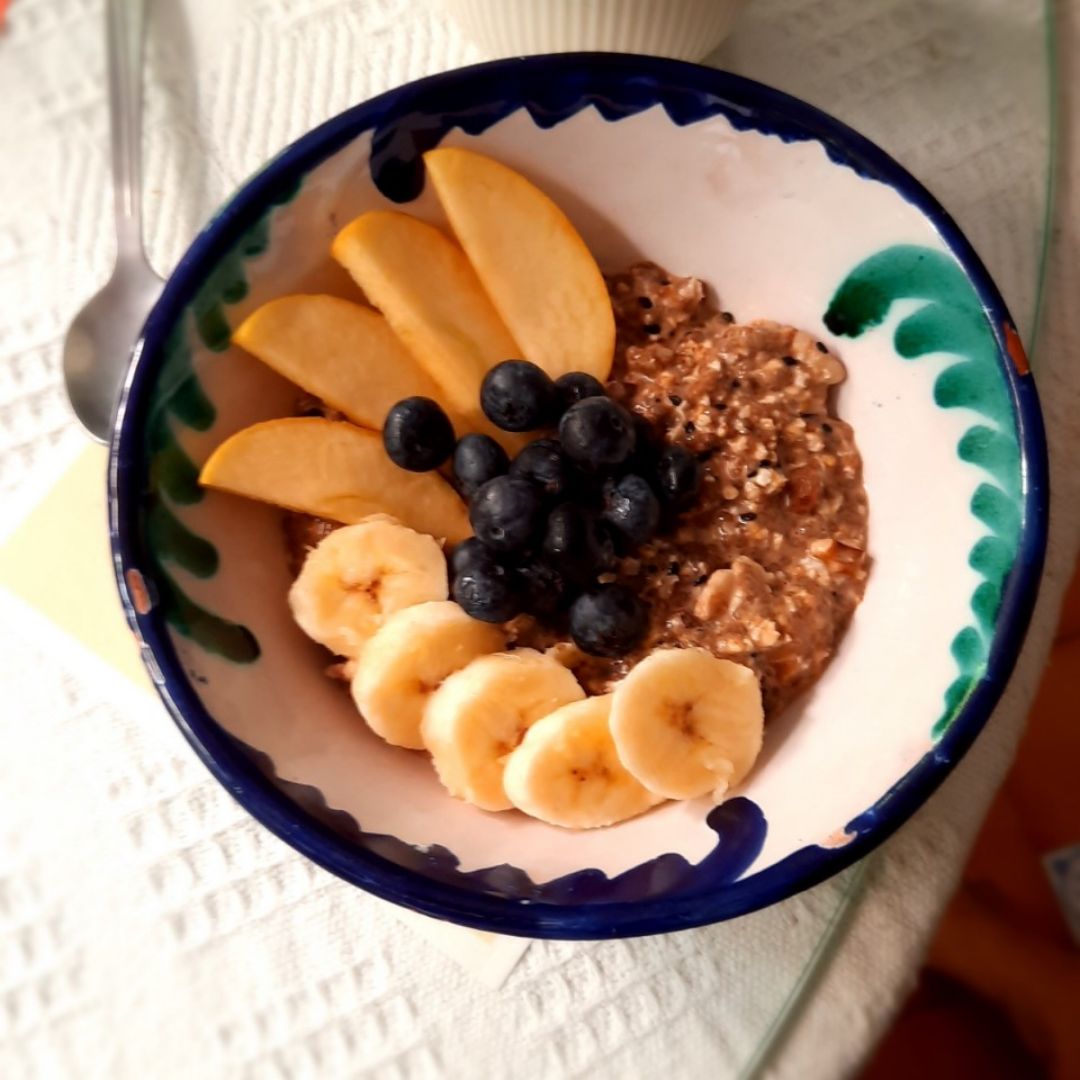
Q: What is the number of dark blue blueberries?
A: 14